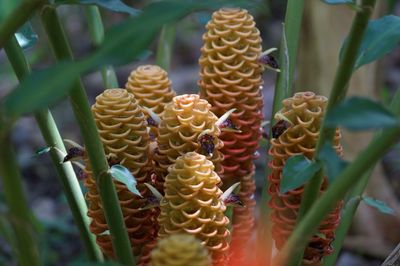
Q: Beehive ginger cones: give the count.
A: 7